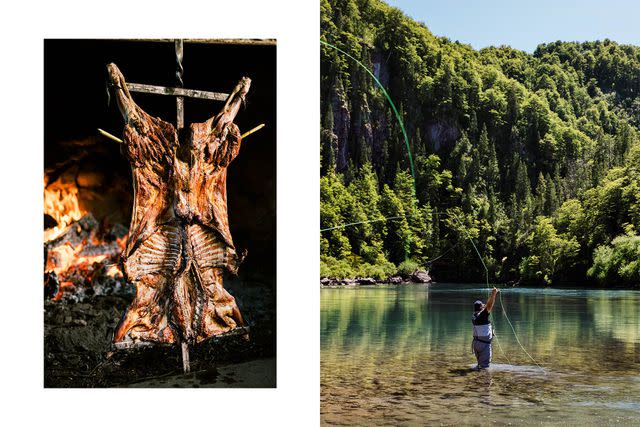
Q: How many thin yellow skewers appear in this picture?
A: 2